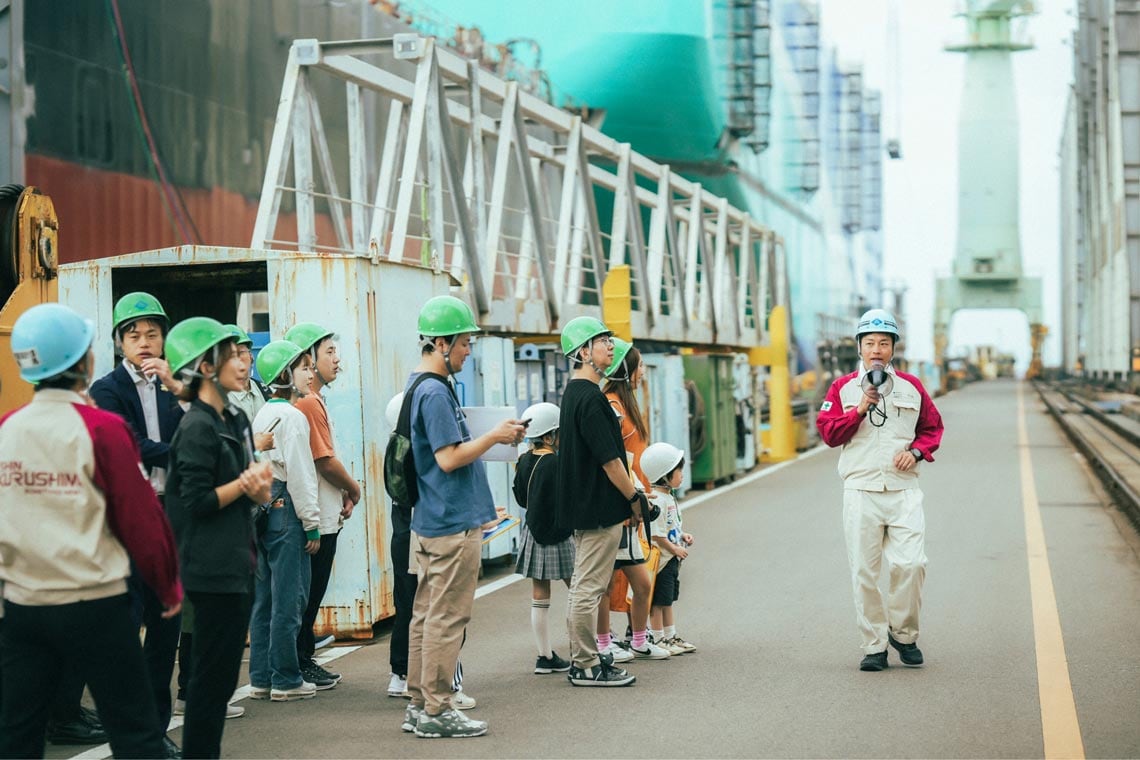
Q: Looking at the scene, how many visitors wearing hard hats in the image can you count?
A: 11